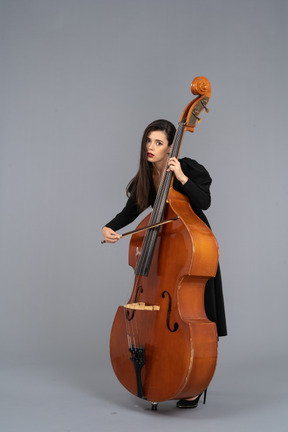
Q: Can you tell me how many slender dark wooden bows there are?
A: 1